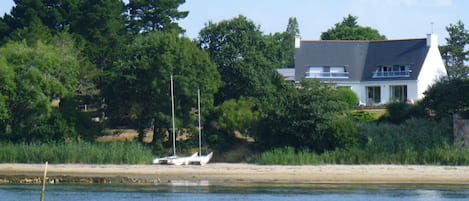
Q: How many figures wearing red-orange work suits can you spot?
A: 0